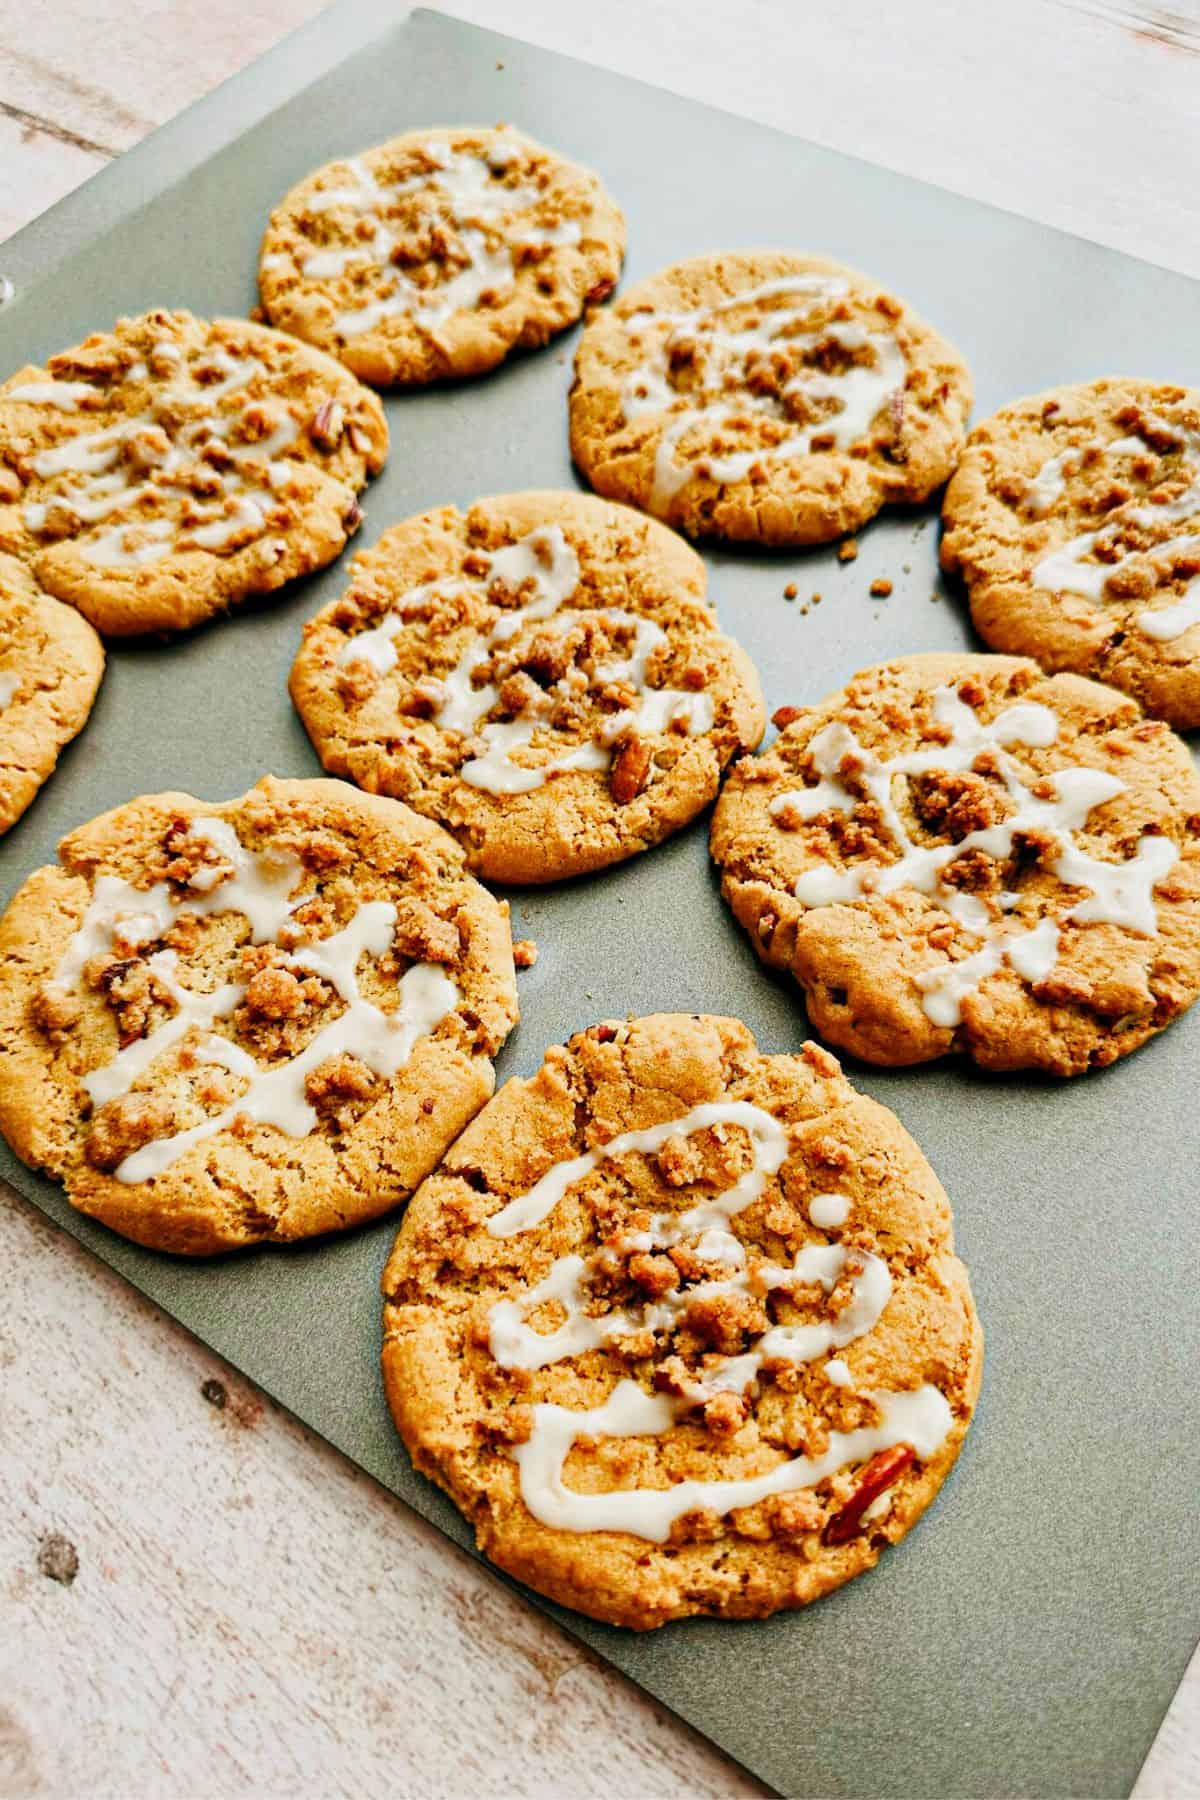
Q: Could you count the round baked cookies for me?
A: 9